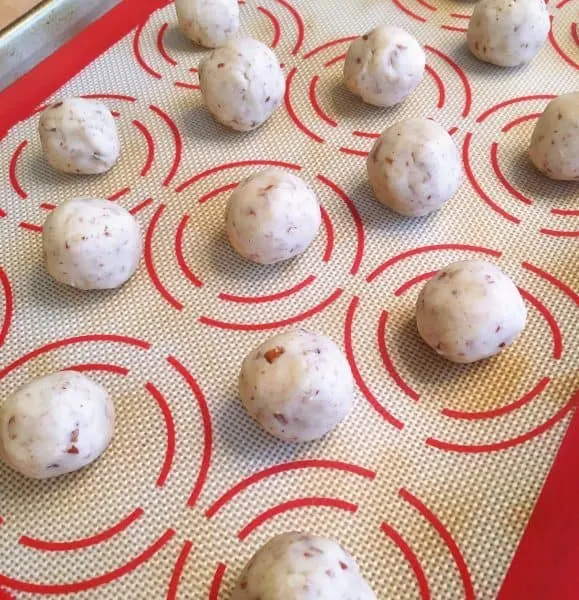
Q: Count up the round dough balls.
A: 13